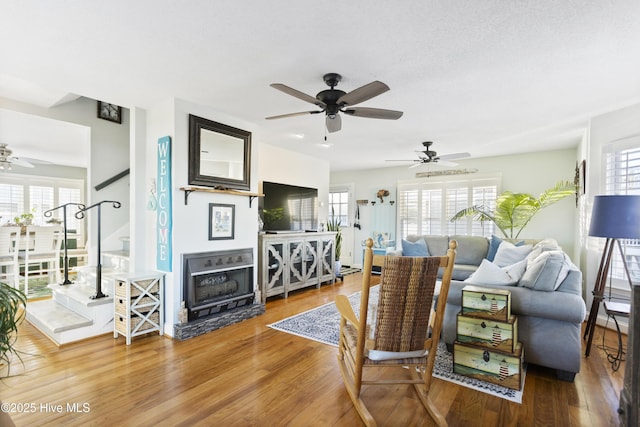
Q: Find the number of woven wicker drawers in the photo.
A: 3